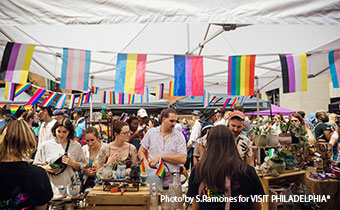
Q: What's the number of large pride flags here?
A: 7